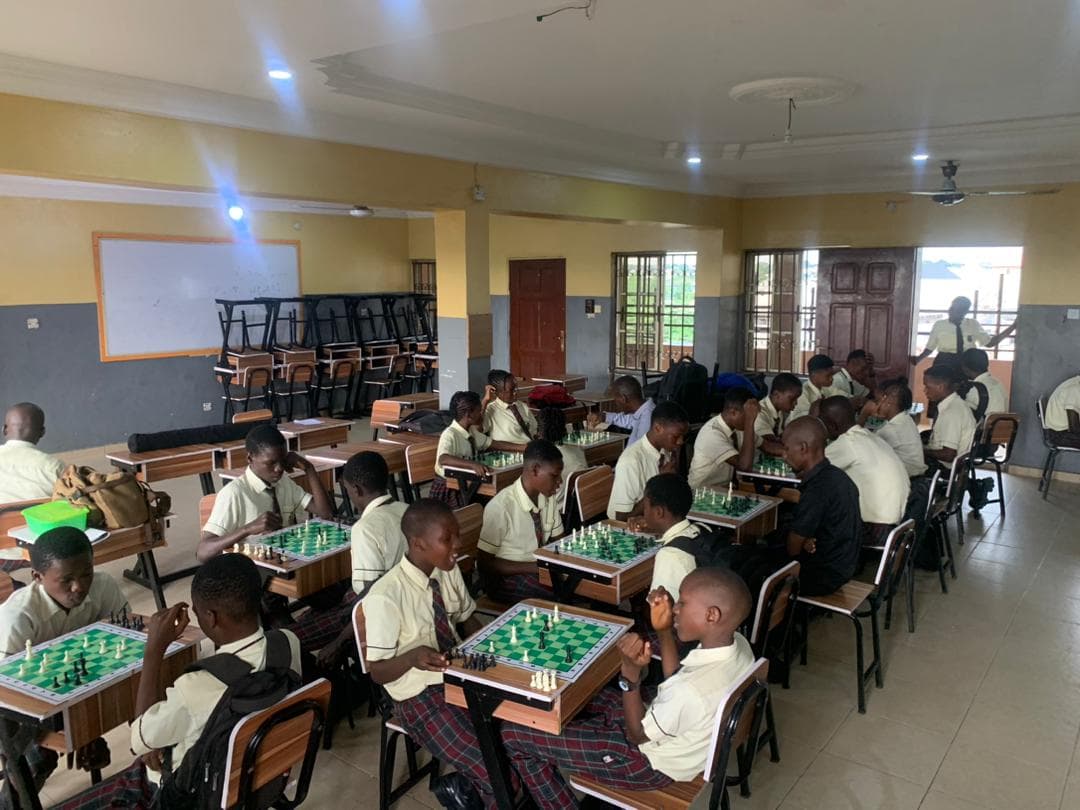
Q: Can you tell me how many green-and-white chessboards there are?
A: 9